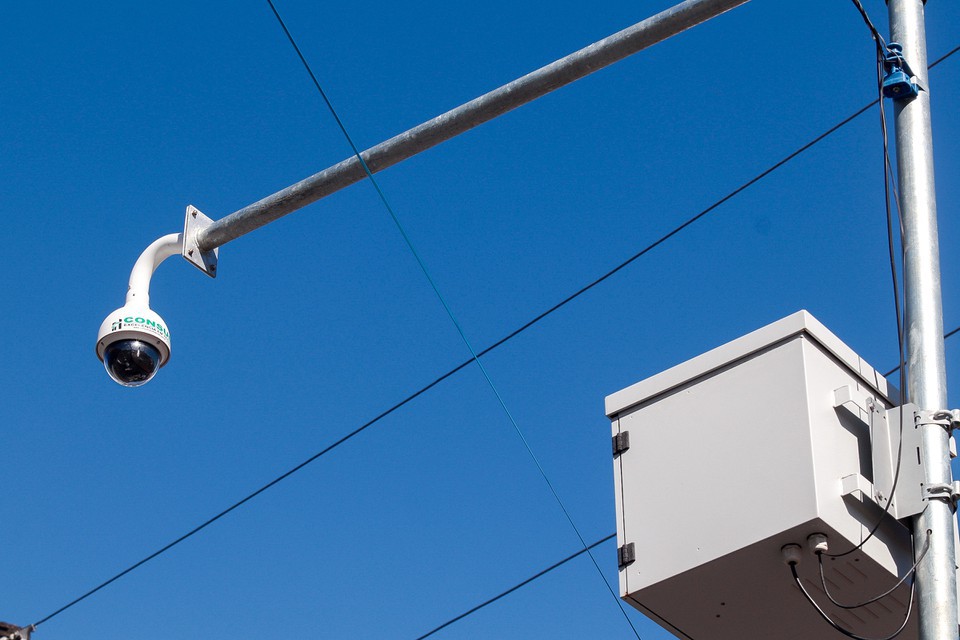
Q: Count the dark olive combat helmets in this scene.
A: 0